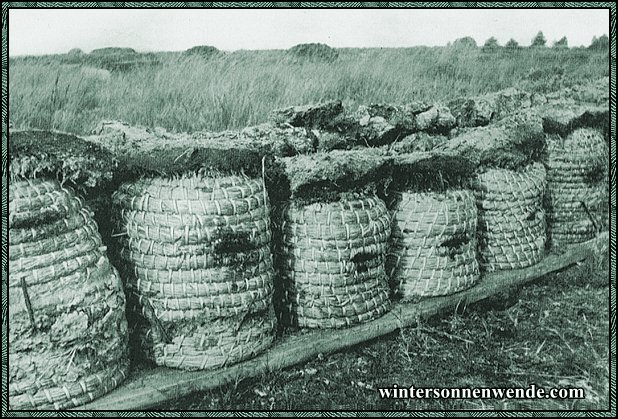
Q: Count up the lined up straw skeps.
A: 6